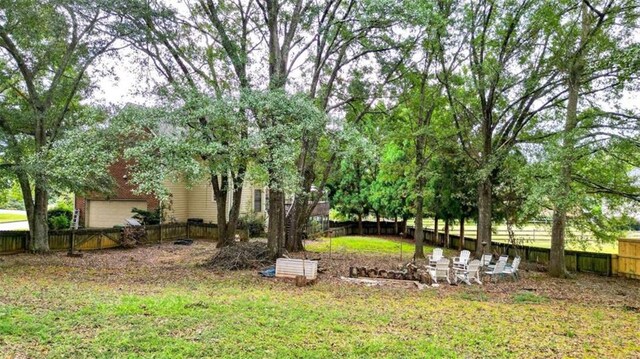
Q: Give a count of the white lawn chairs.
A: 8